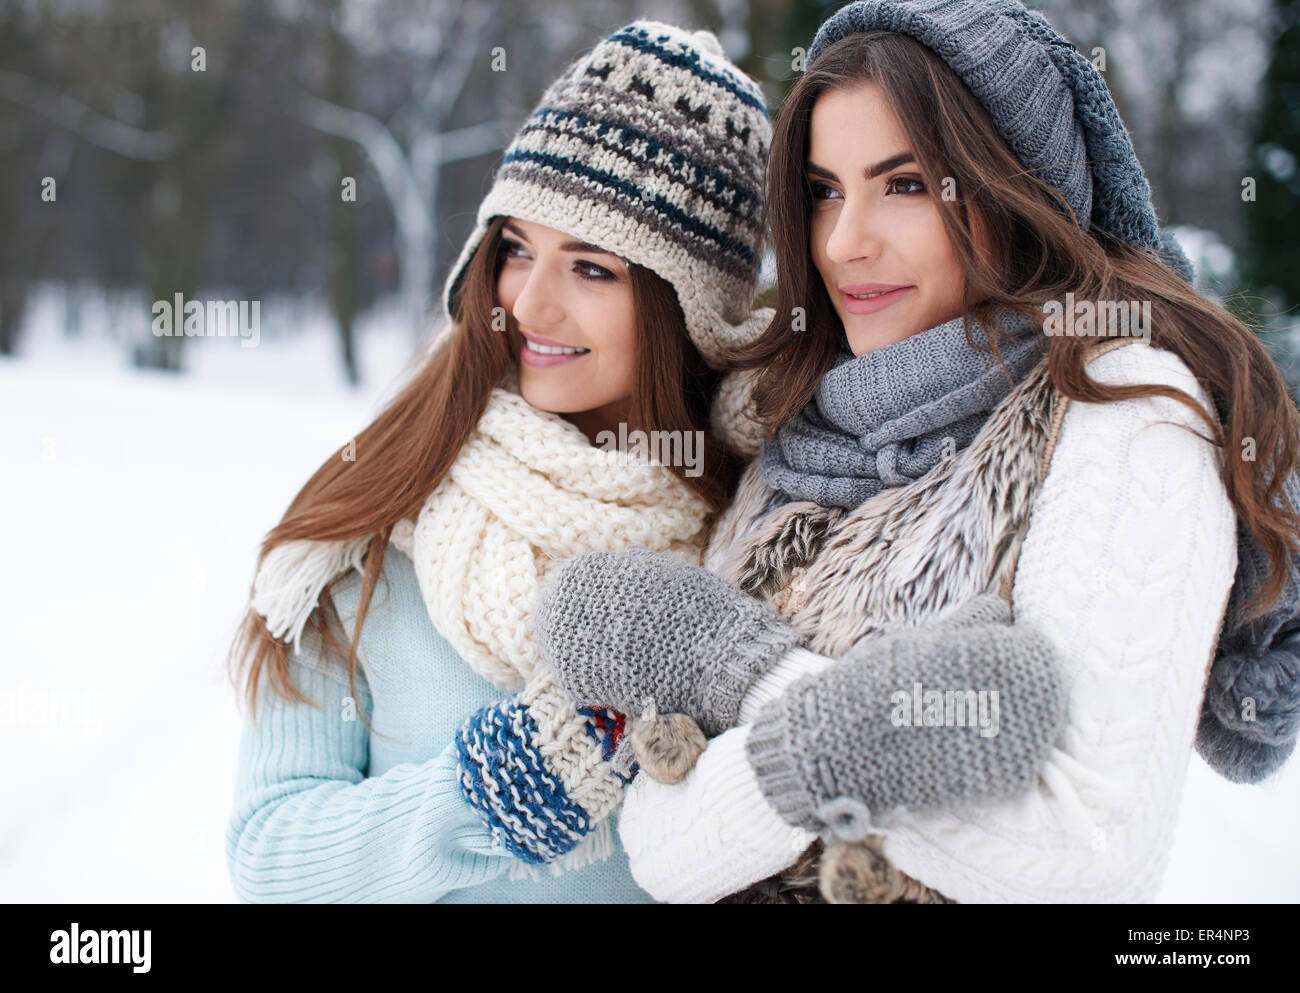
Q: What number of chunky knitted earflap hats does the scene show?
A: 1